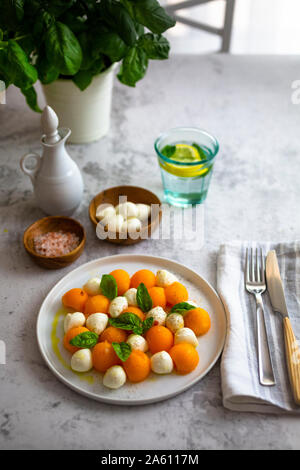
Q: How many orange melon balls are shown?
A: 14